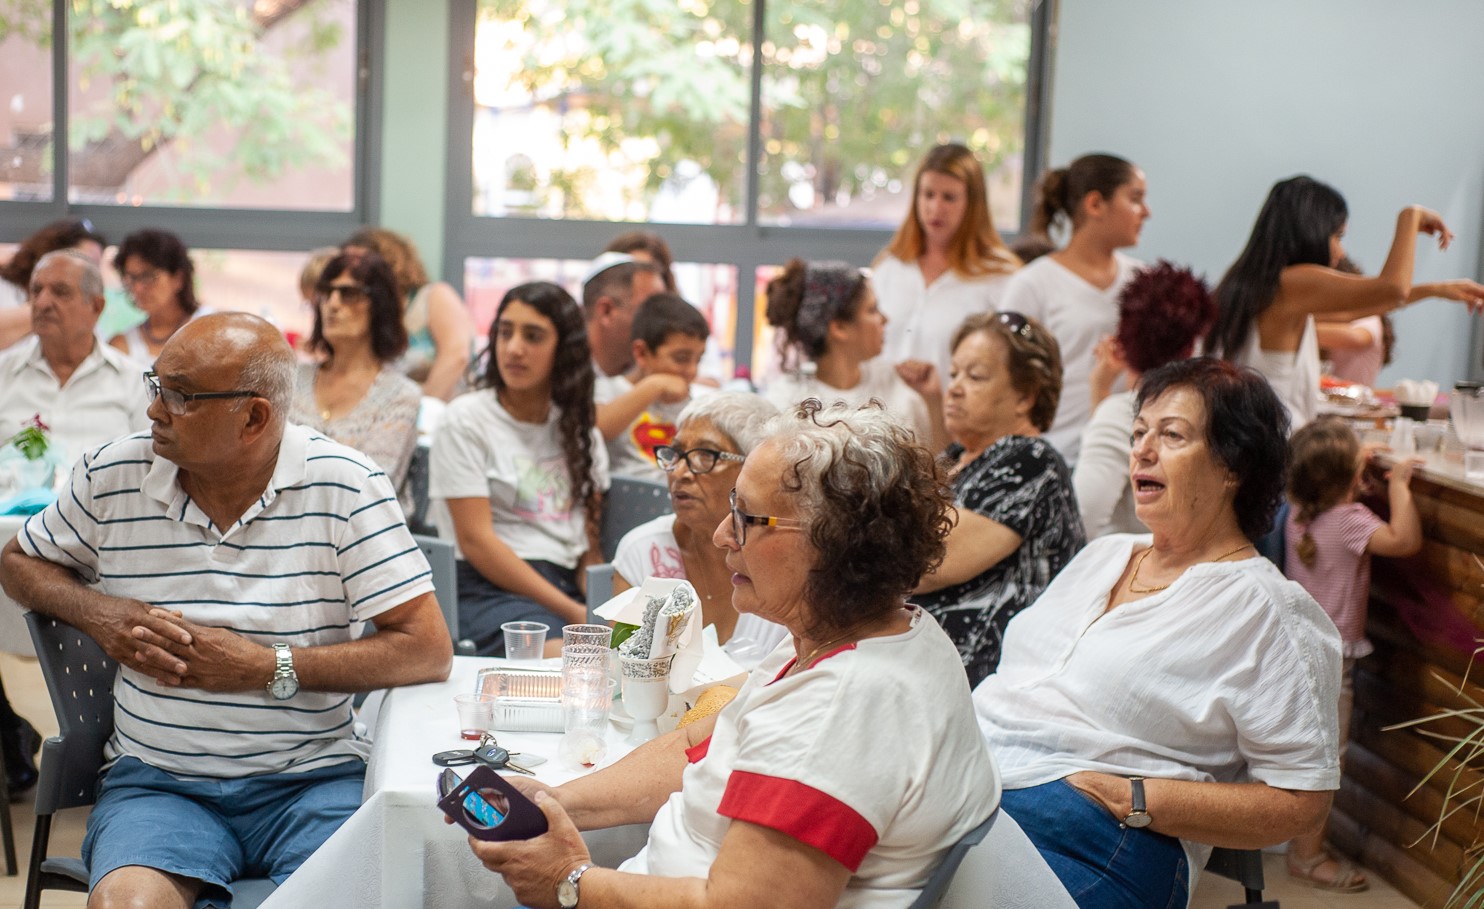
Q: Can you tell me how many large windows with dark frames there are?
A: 2